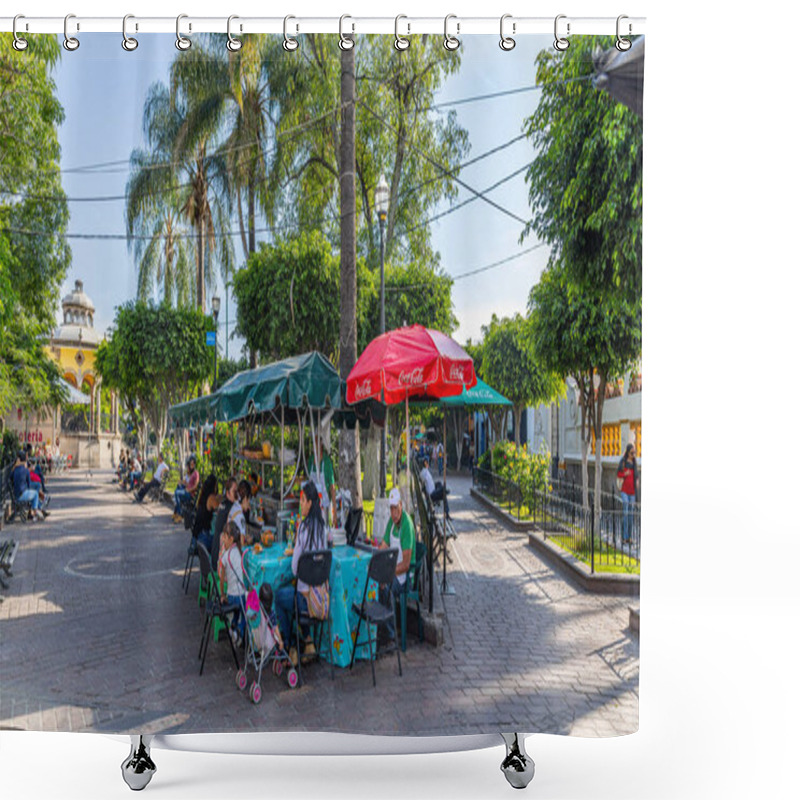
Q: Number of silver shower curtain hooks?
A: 12